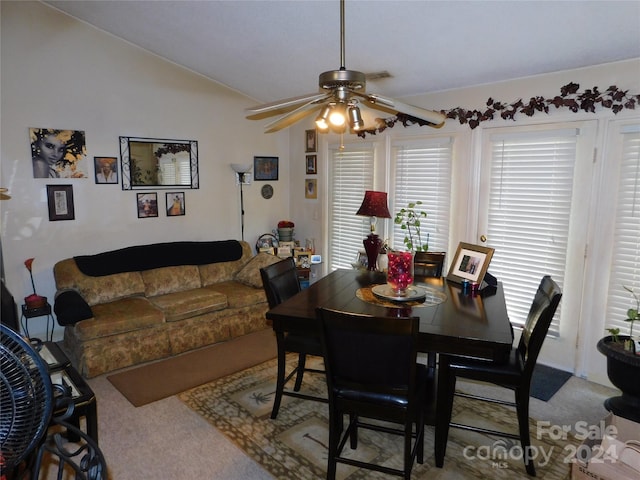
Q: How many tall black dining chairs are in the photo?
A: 4